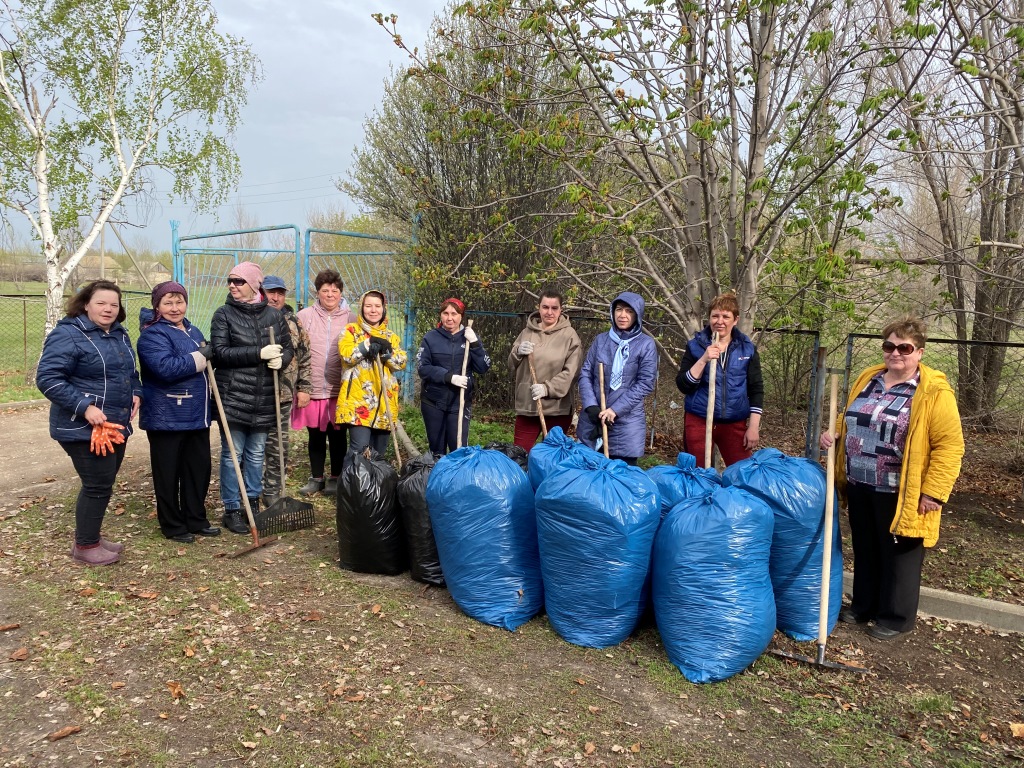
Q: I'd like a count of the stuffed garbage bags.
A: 9